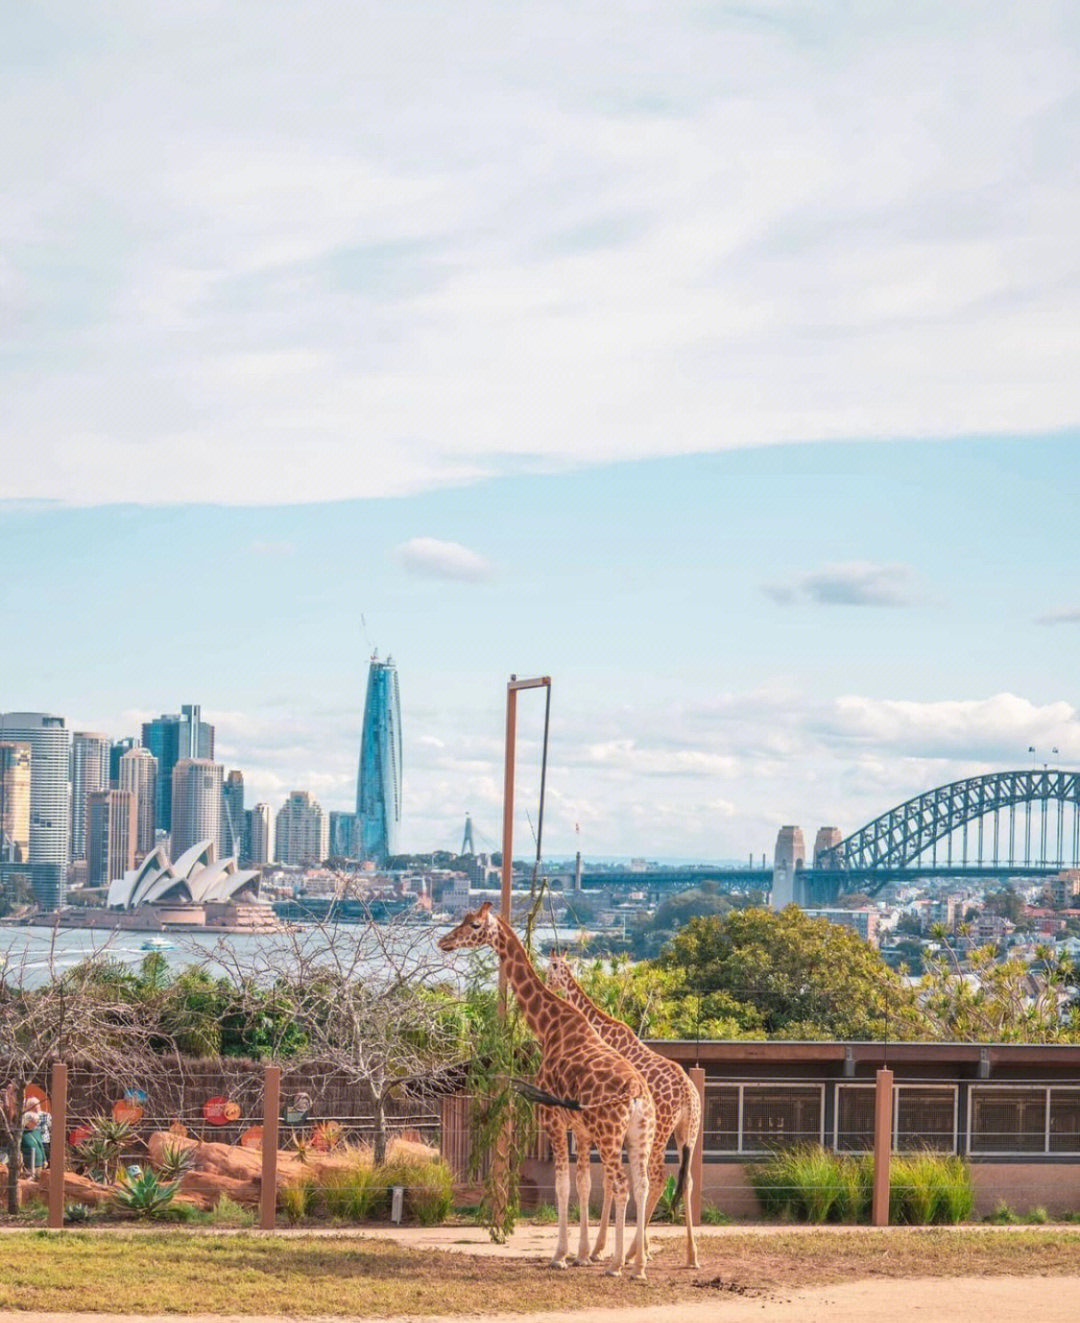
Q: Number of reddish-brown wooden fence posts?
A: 4